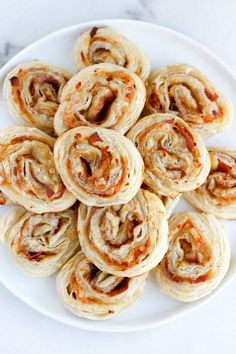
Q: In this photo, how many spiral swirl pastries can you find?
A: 12